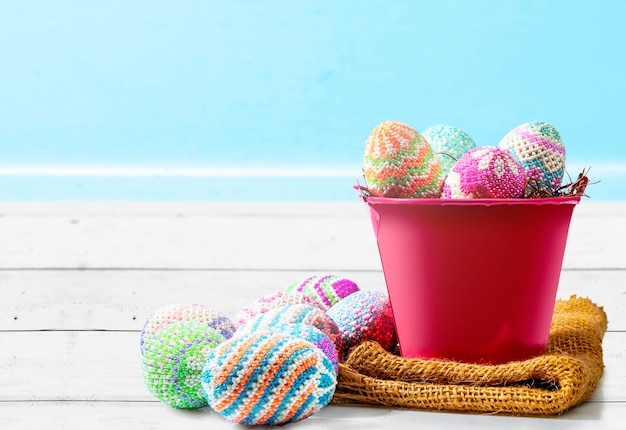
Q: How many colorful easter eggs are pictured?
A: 12